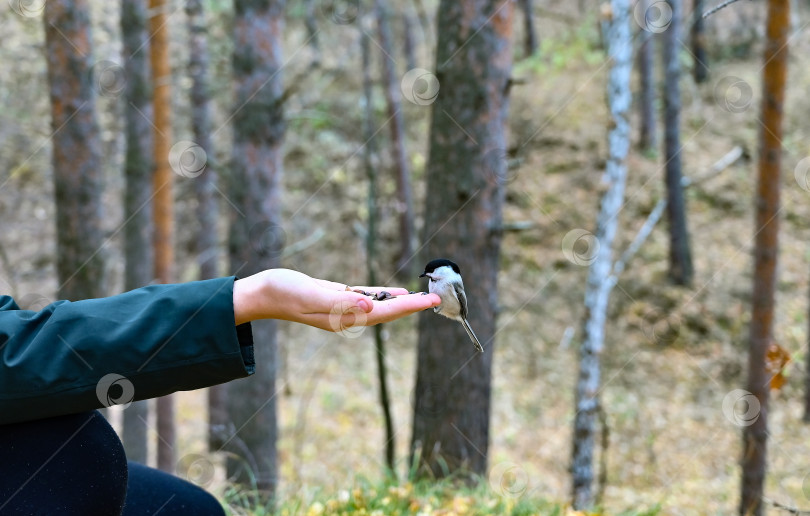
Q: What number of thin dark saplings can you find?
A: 1